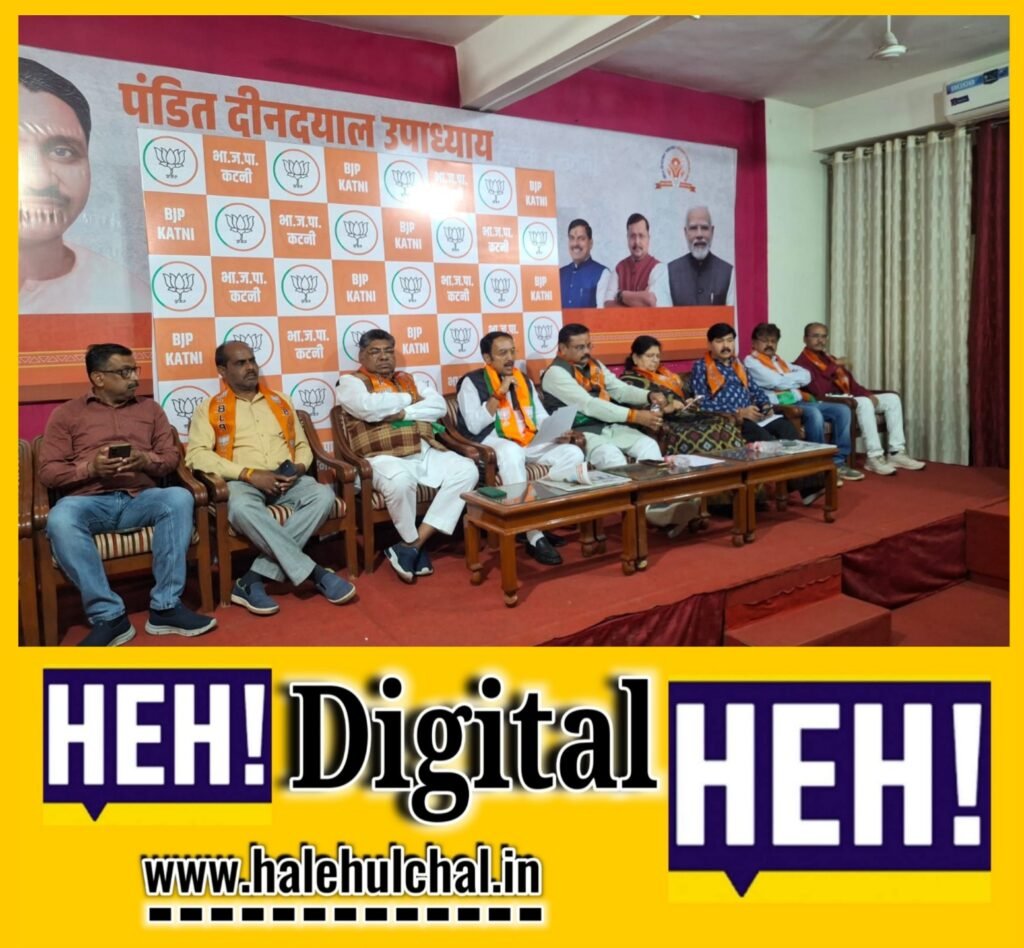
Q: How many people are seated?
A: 9